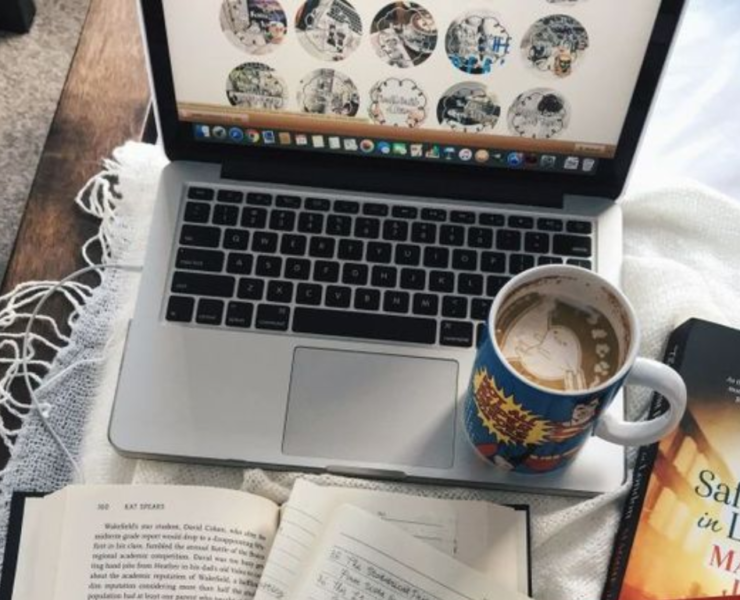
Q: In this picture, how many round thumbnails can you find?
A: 10